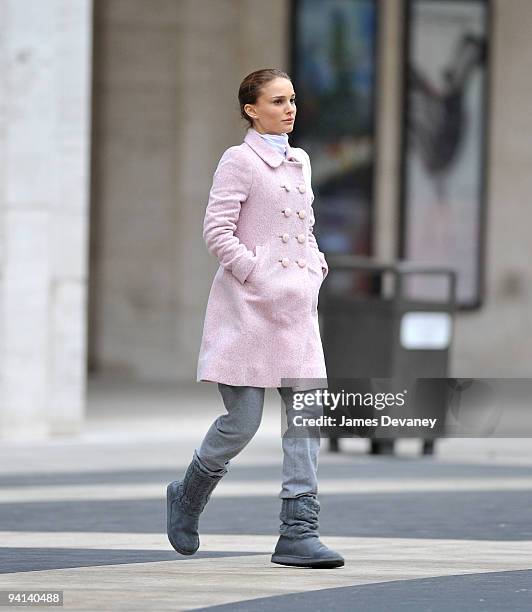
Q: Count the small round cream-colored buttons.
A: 8